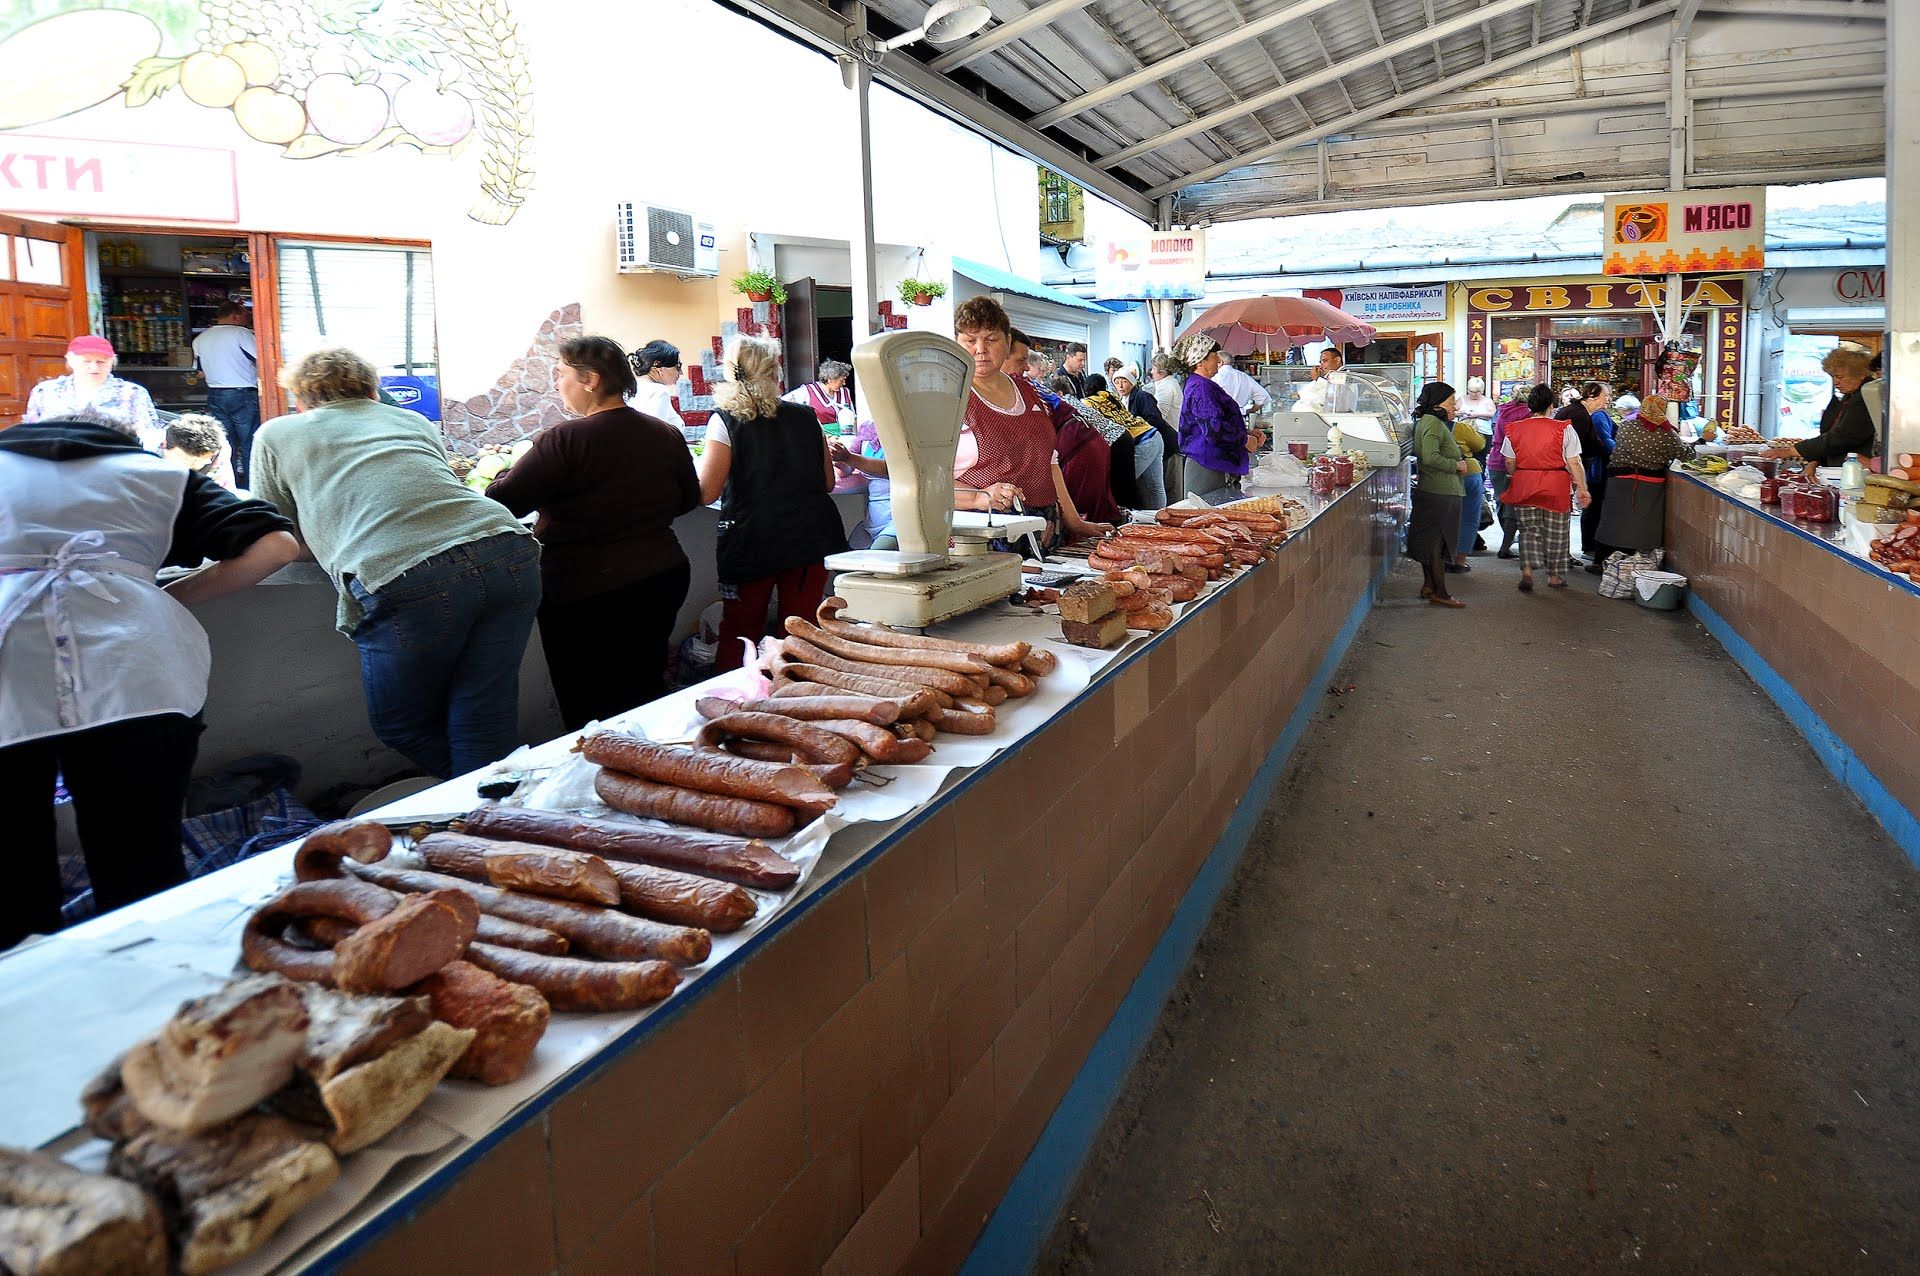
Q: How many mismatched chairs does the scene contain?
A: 0